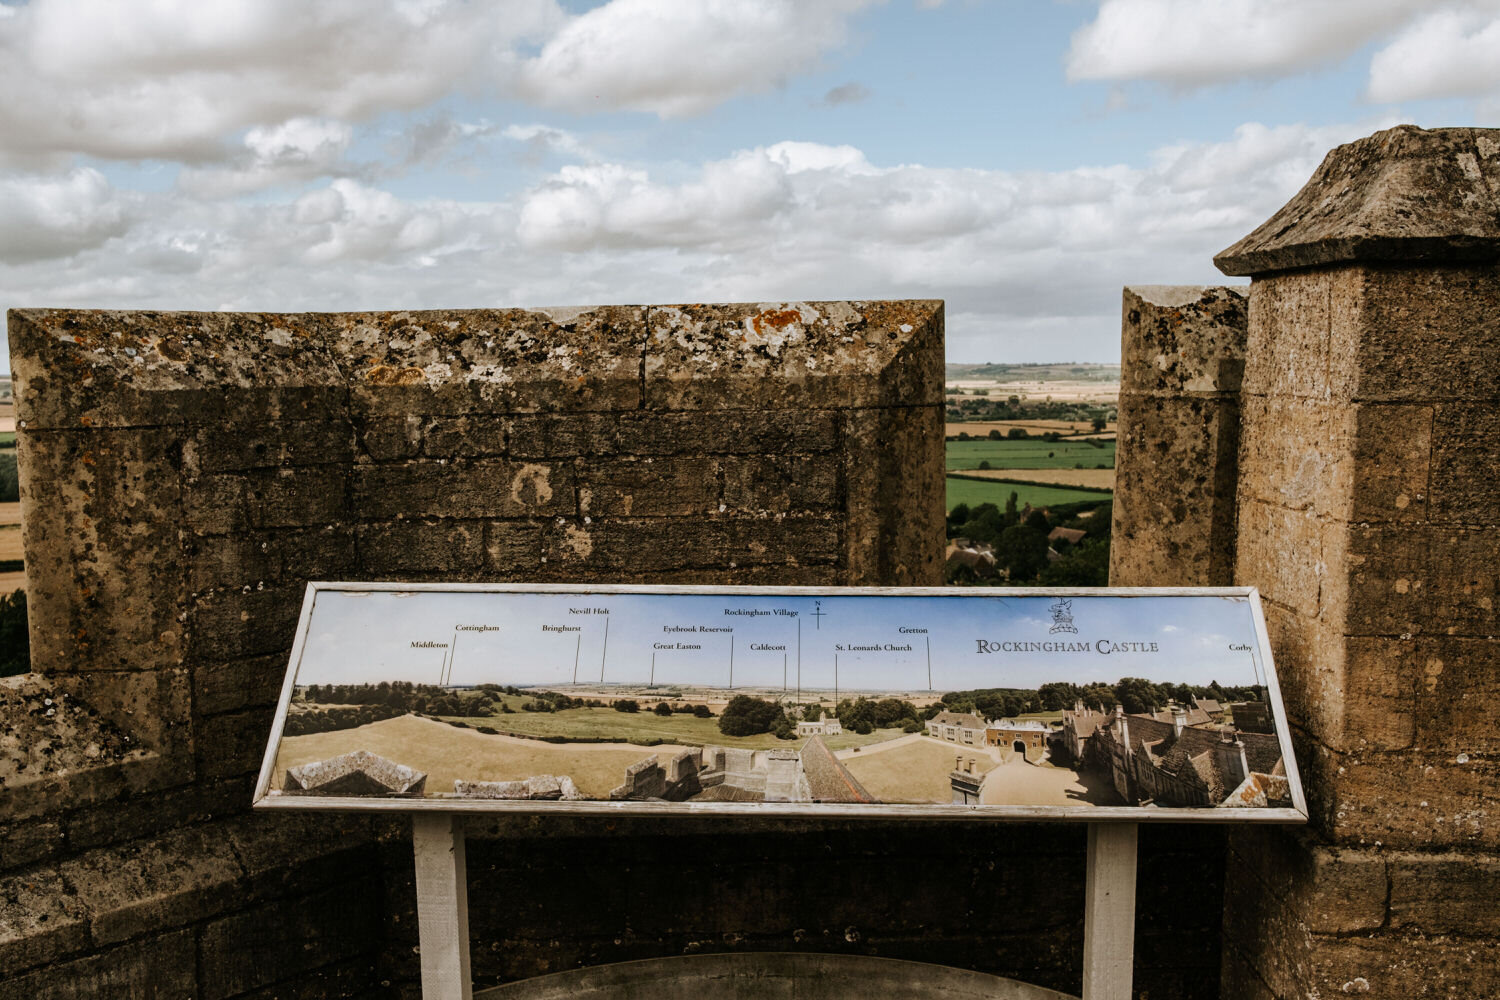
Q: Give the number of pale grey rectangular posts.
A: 2